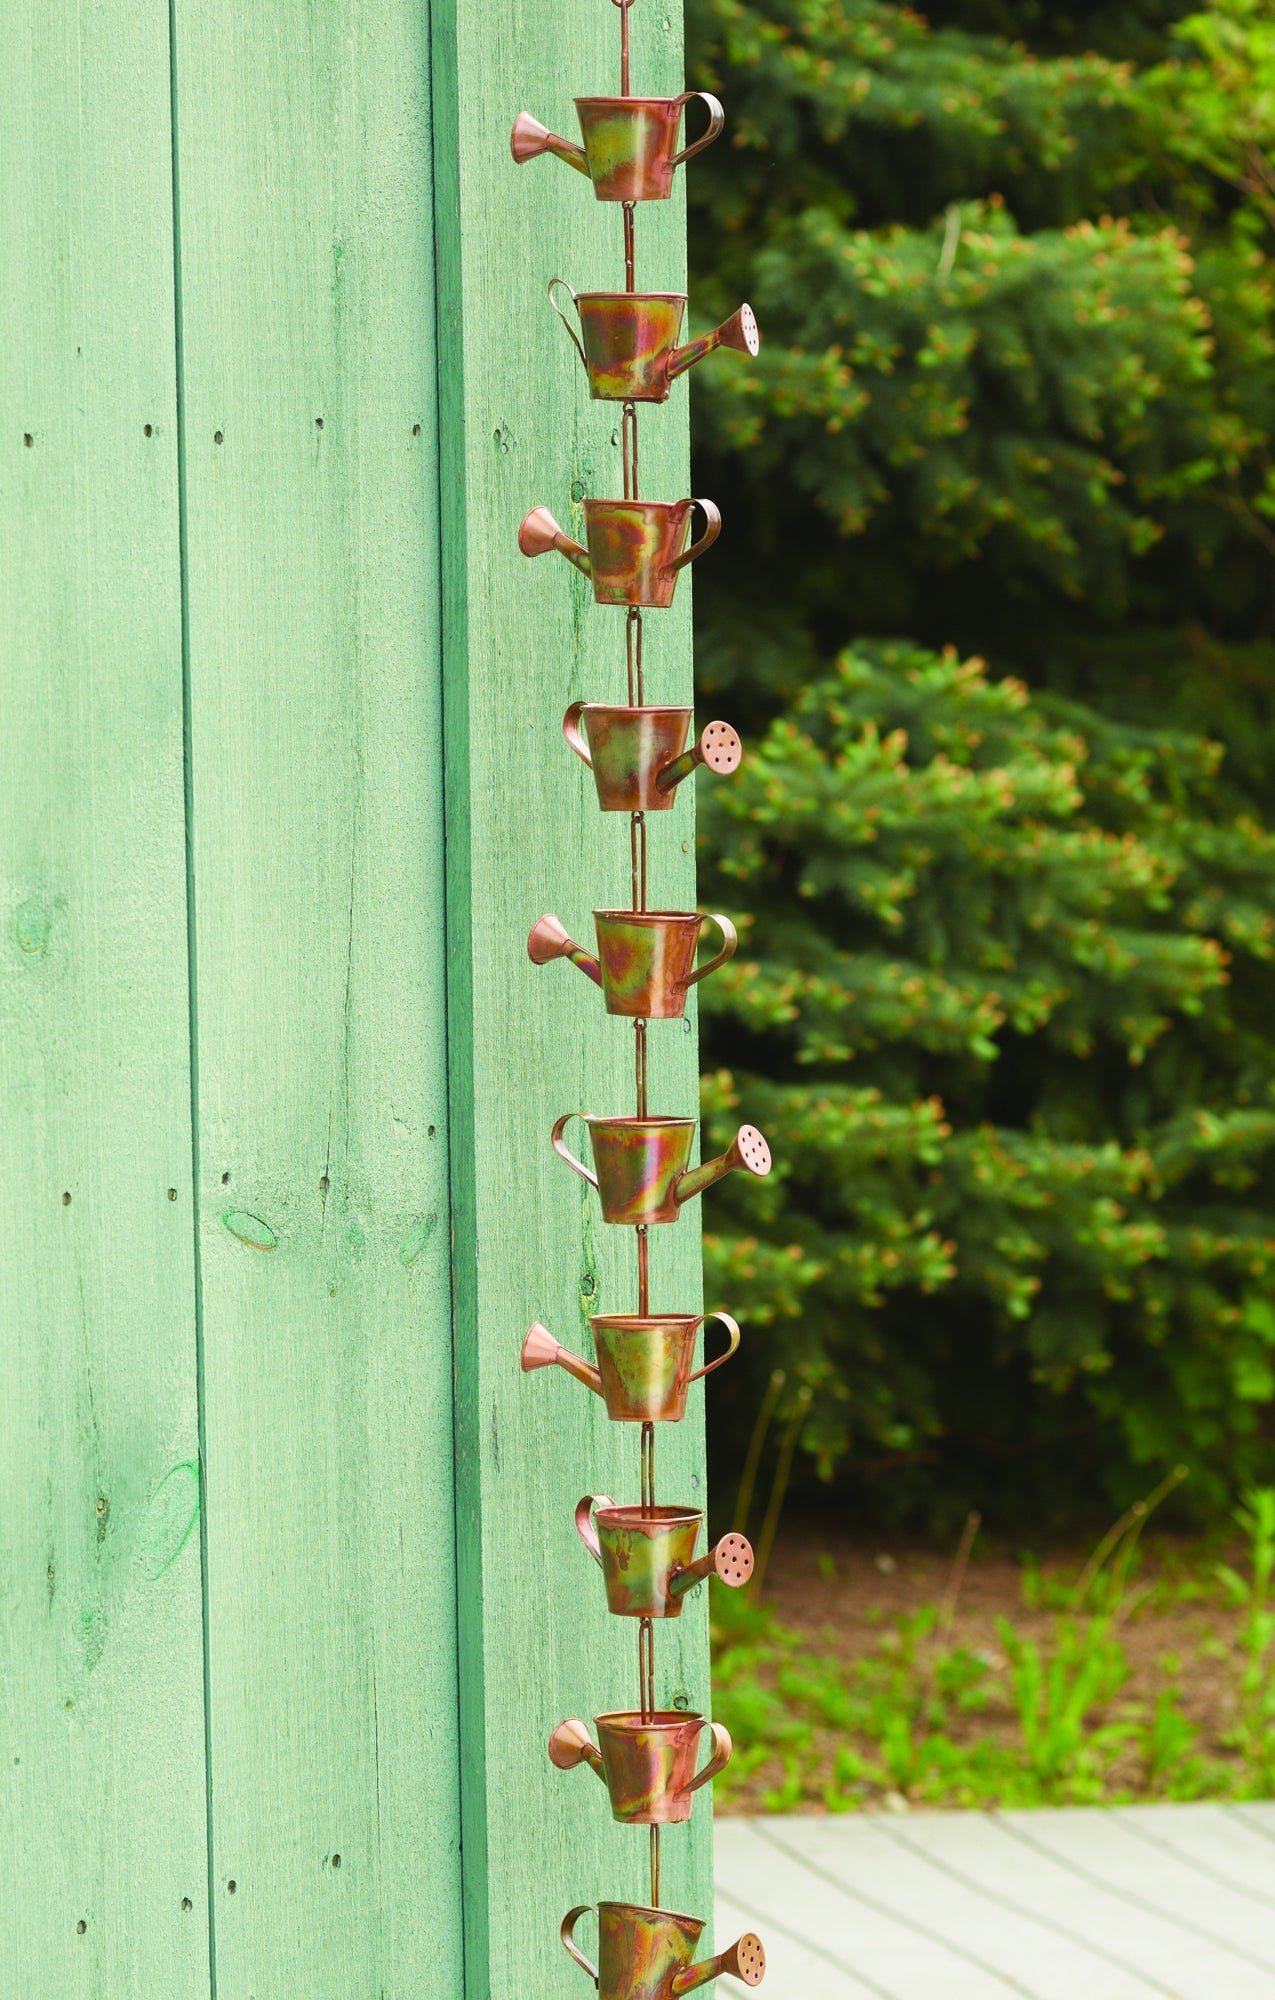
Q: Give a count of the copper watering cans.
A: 10